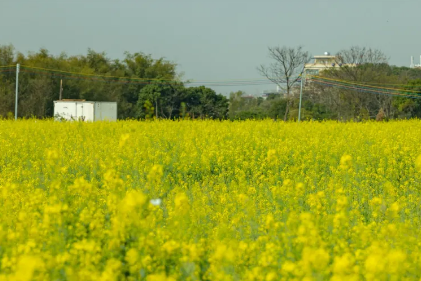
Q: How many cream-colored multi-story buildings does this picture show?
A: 1